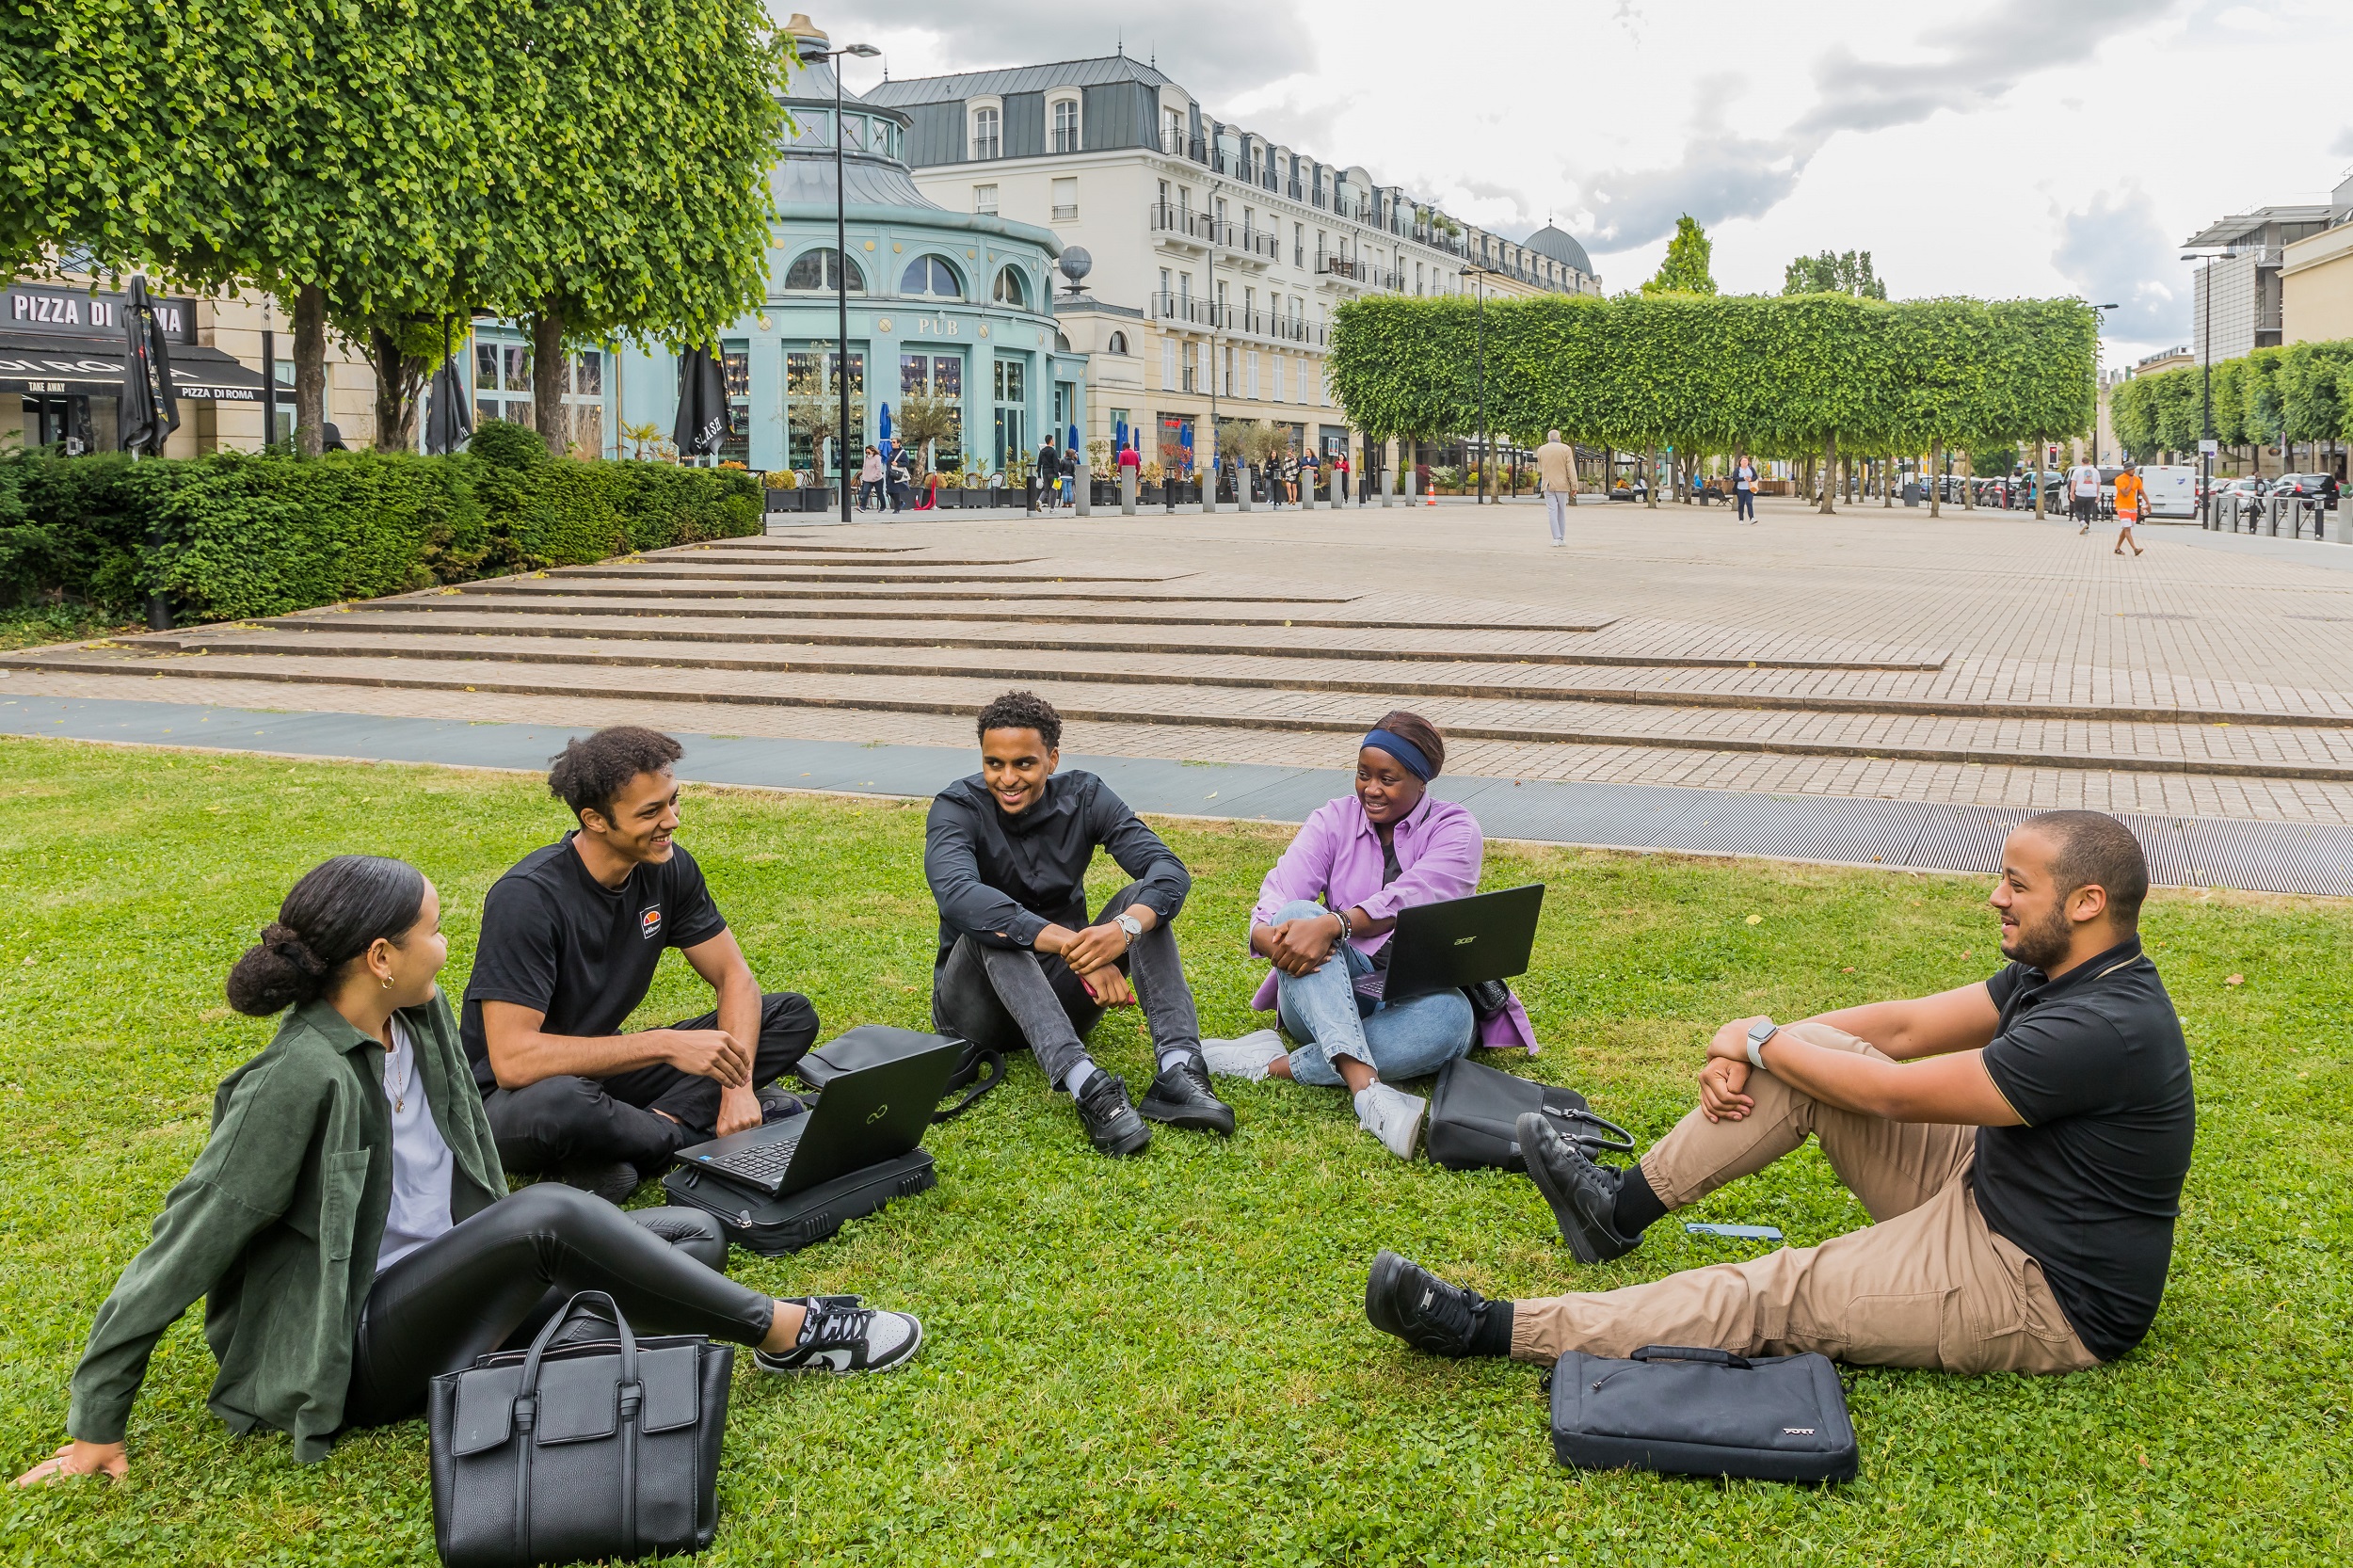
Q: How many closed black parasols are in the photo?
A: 3